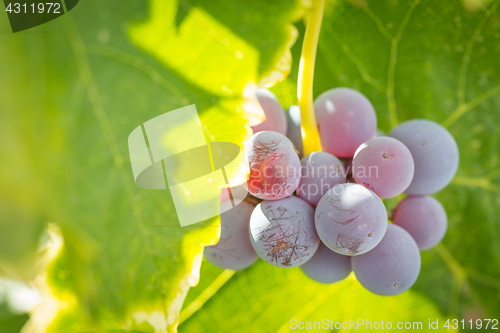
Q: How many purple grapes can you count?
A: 13